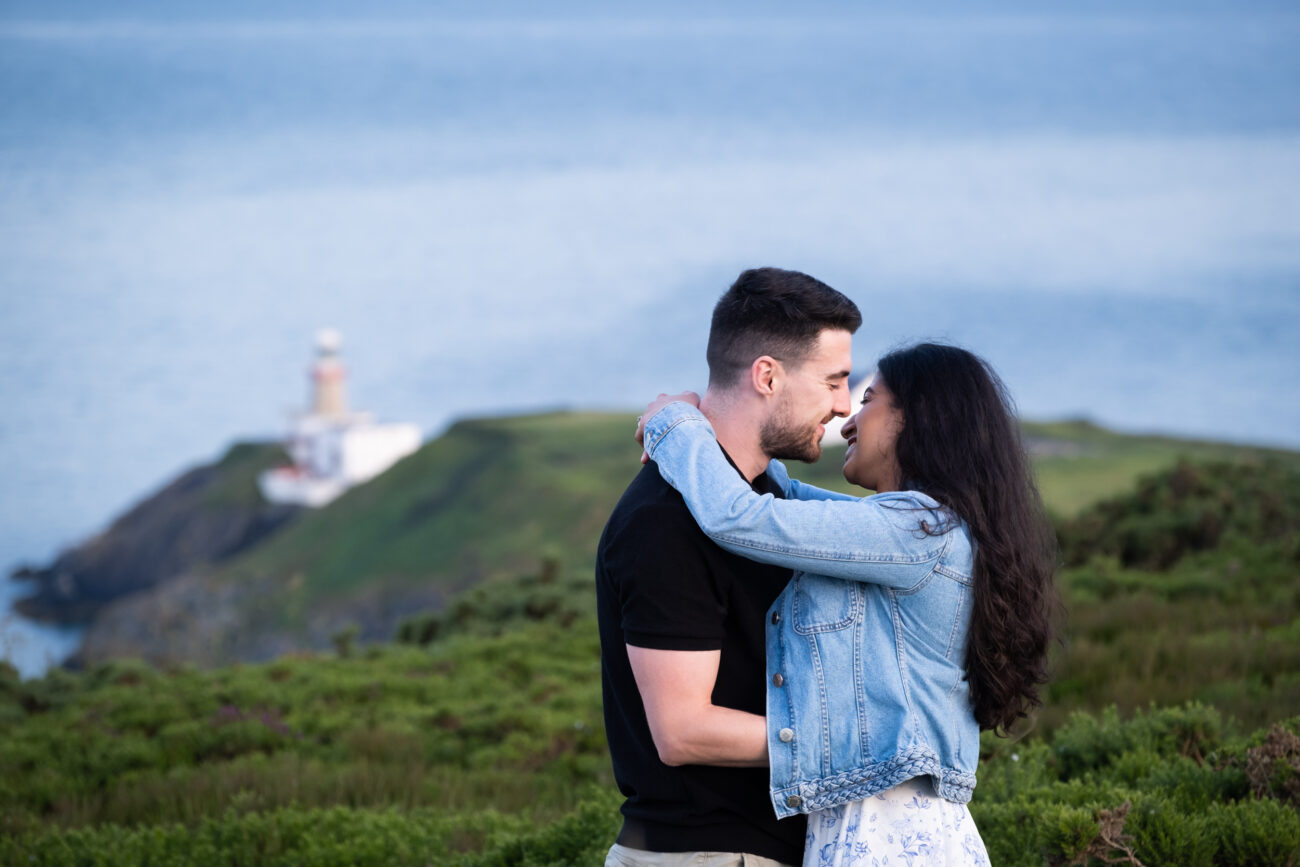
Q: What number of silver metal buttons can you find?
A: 4